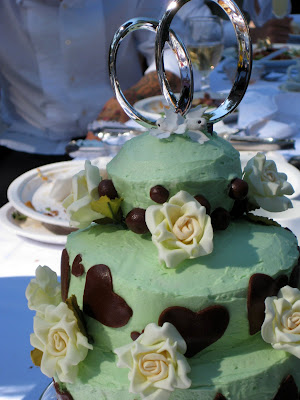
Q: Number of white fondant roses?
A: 7